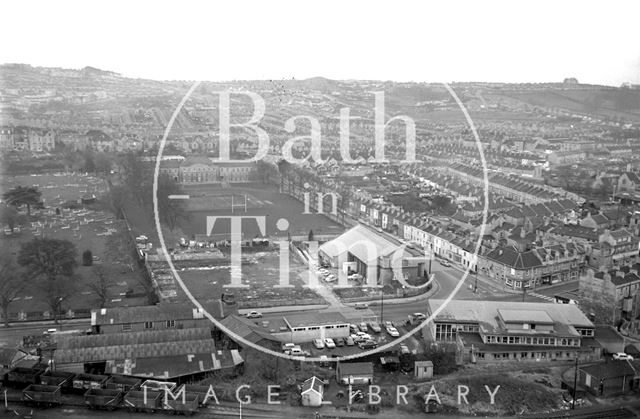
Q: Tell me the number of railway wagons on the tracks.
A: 10